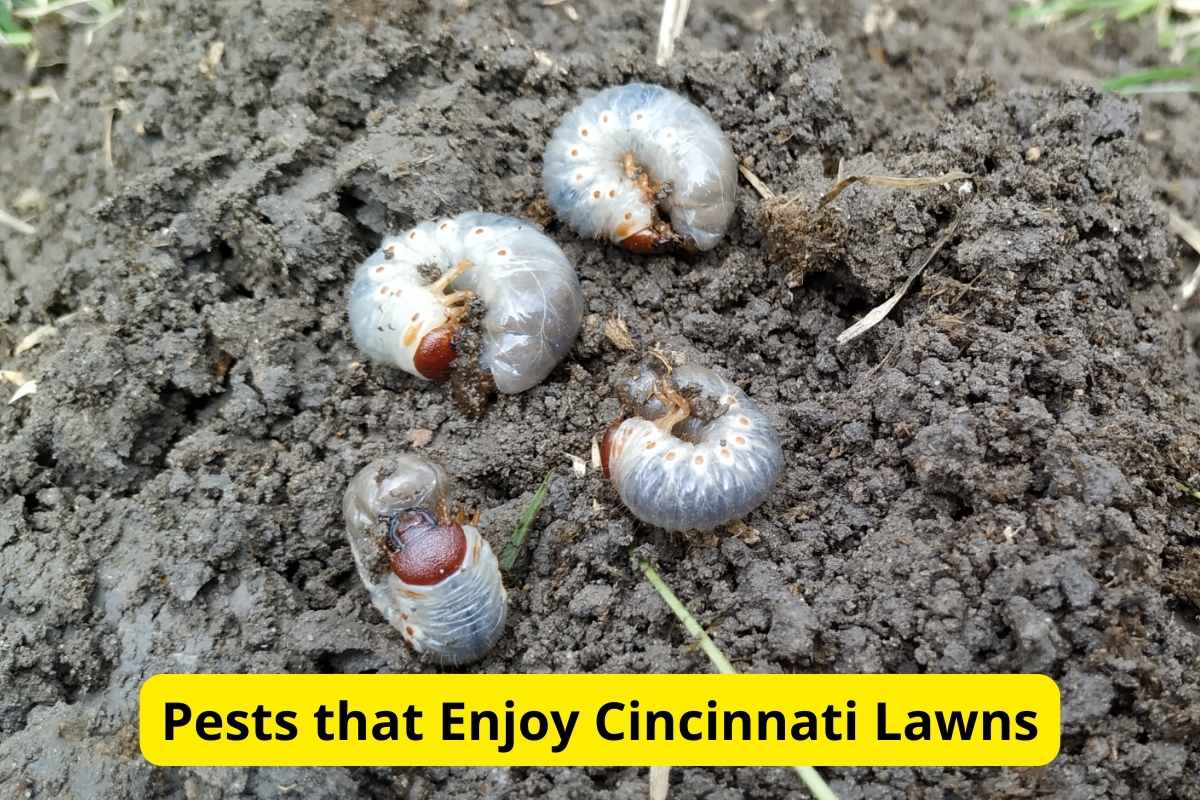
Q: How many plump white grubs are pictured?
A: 4